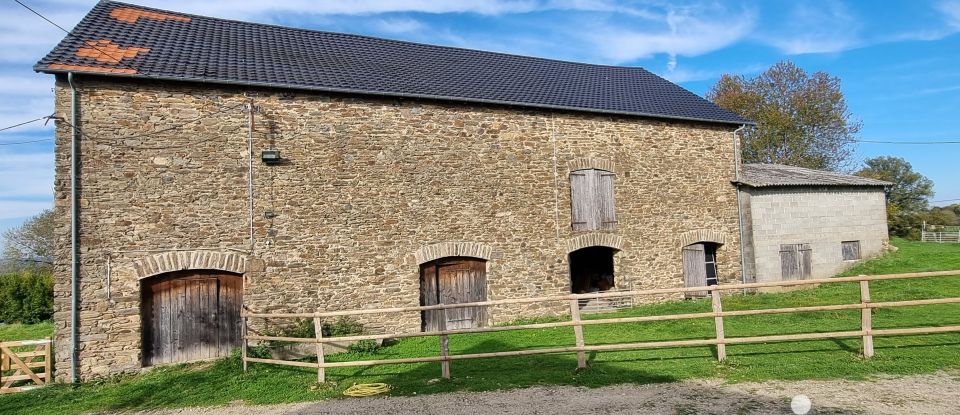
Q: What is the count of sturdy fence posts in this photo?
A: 6